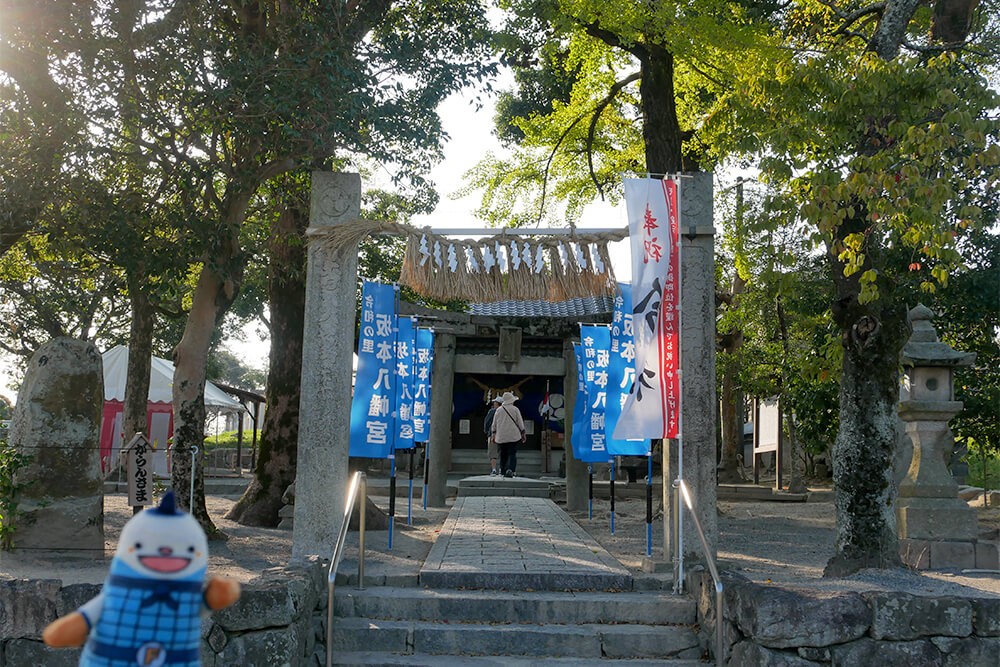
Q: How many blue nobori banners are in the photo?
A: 6